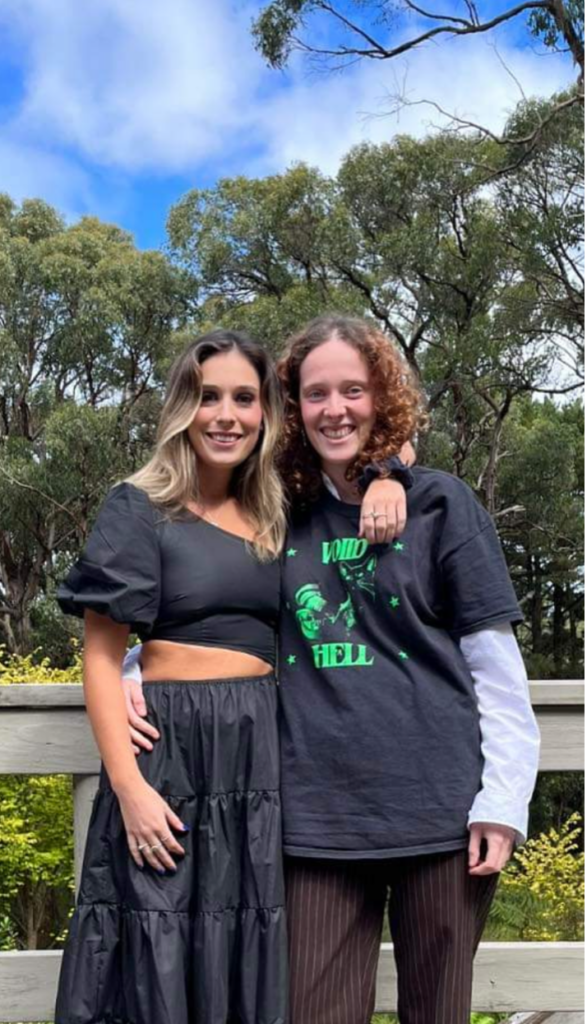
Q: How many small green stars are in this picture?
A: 5